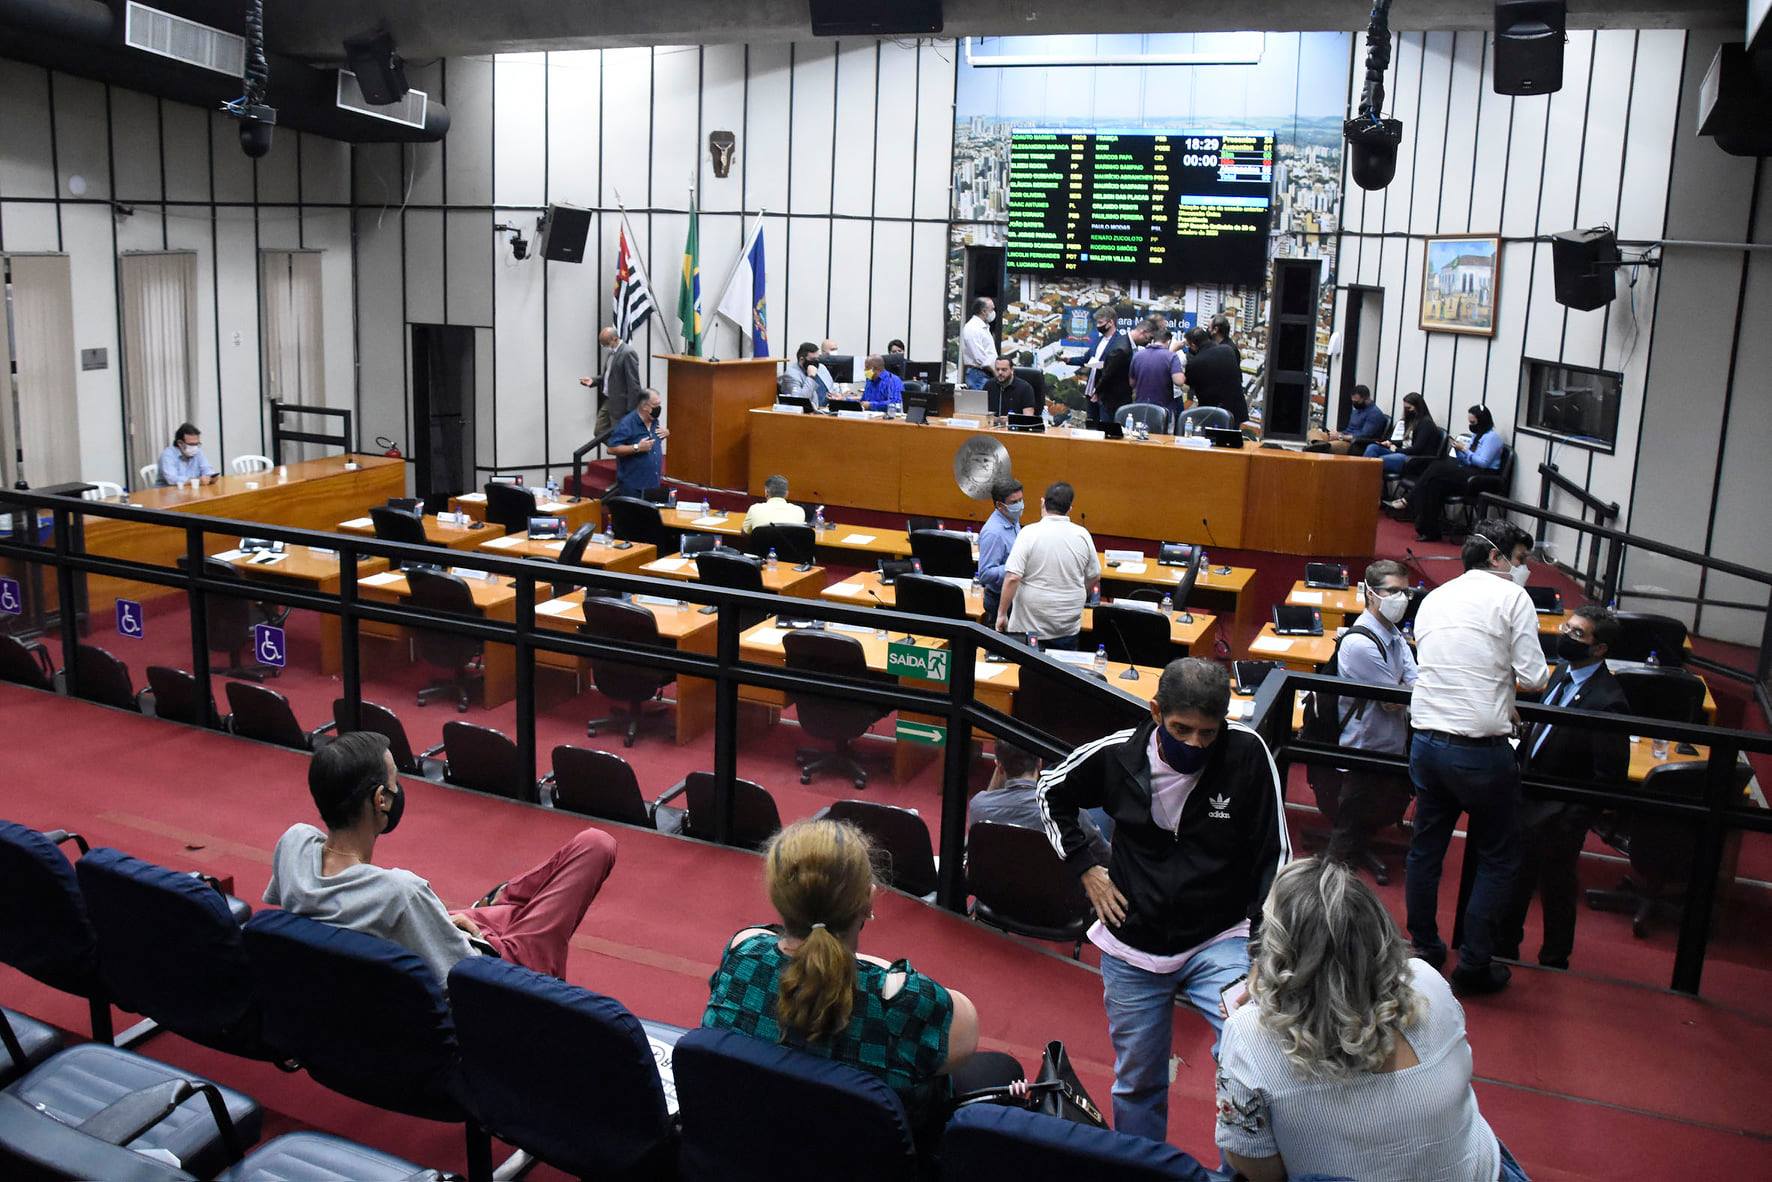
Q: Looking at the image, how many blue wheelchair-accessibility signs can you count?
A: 3